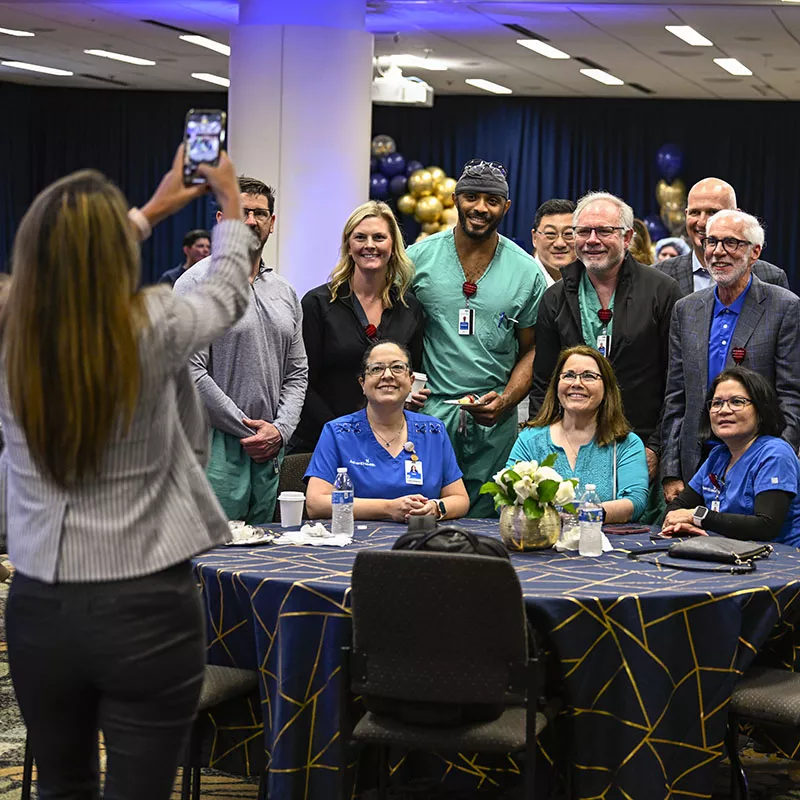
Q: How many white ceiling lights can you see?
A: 11